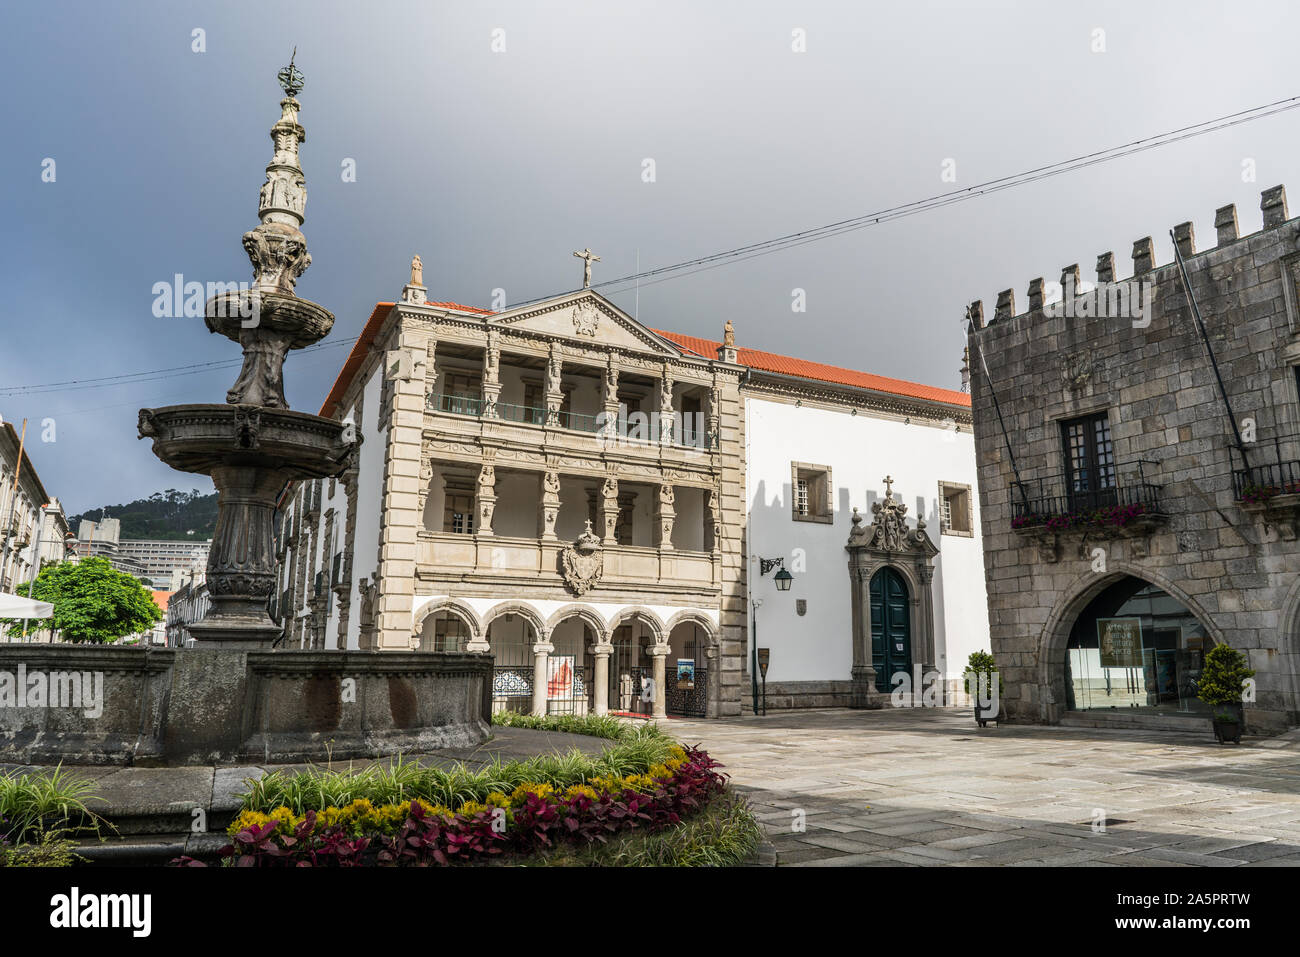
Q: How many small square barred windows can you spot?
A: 2